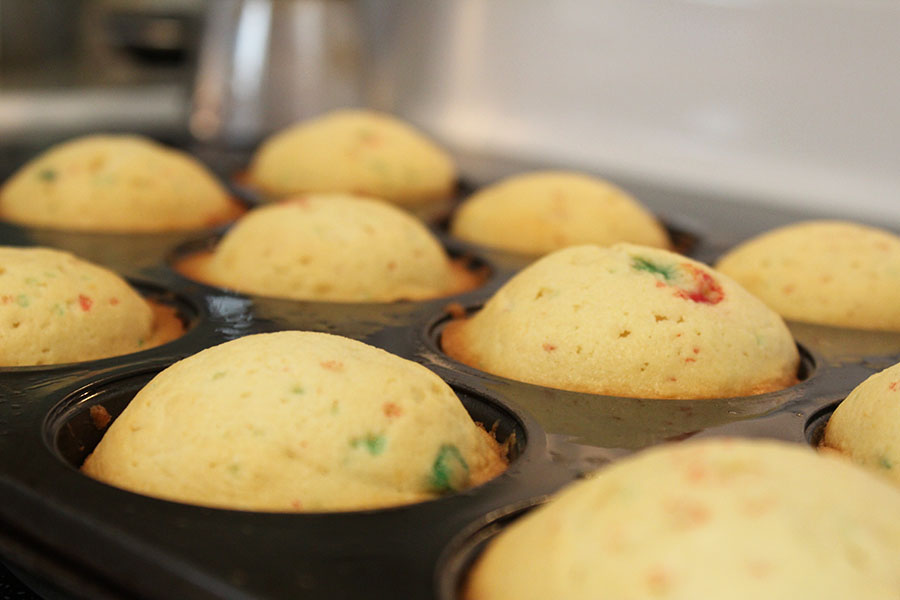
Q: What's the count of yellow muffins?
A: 10